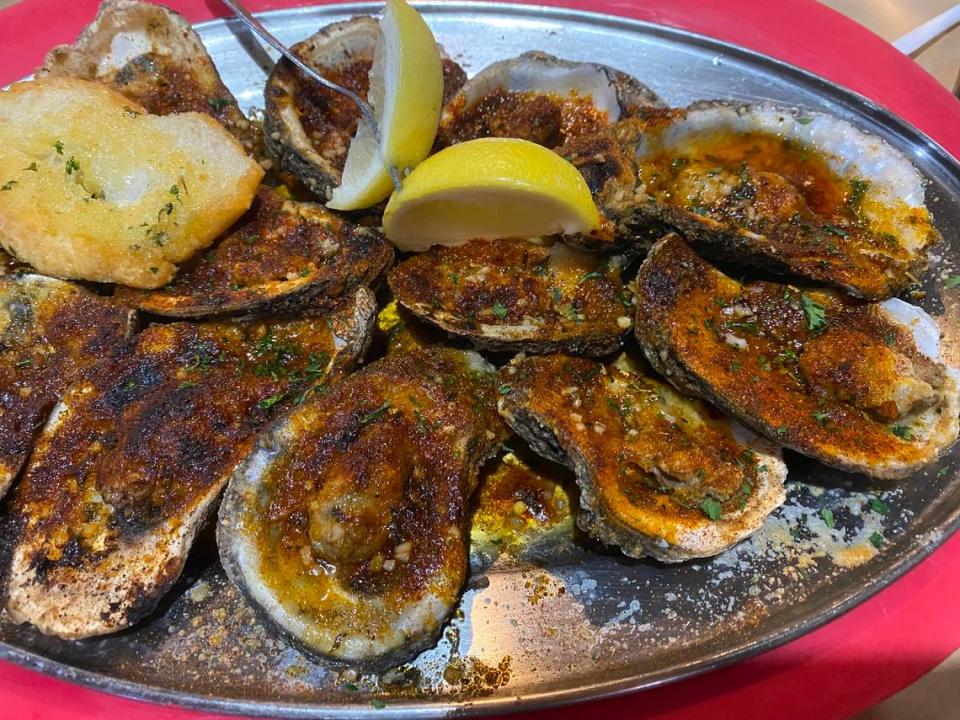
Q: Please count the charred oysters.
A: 11